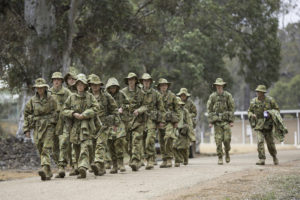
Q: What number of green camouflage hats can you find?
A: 13